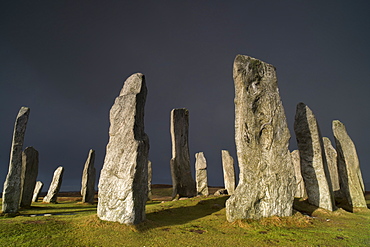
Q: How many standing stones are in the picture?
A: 15